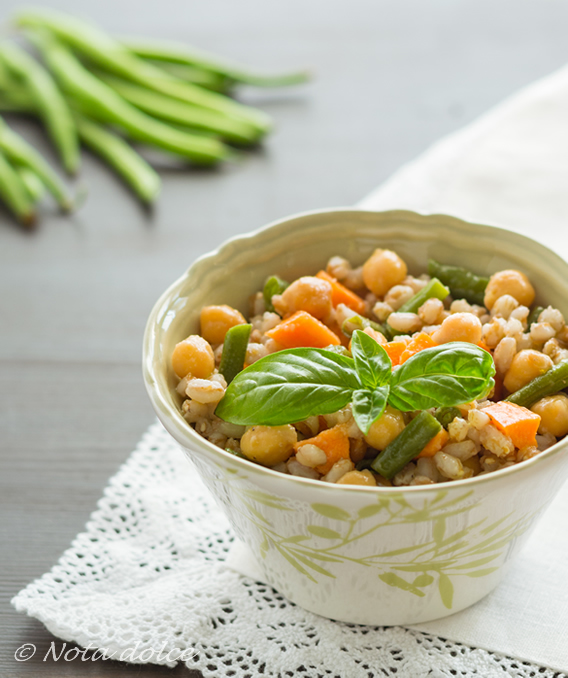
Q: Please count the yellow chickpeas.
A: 11